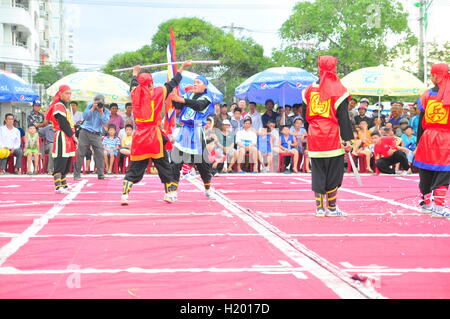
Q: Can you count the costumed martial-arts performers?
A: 5